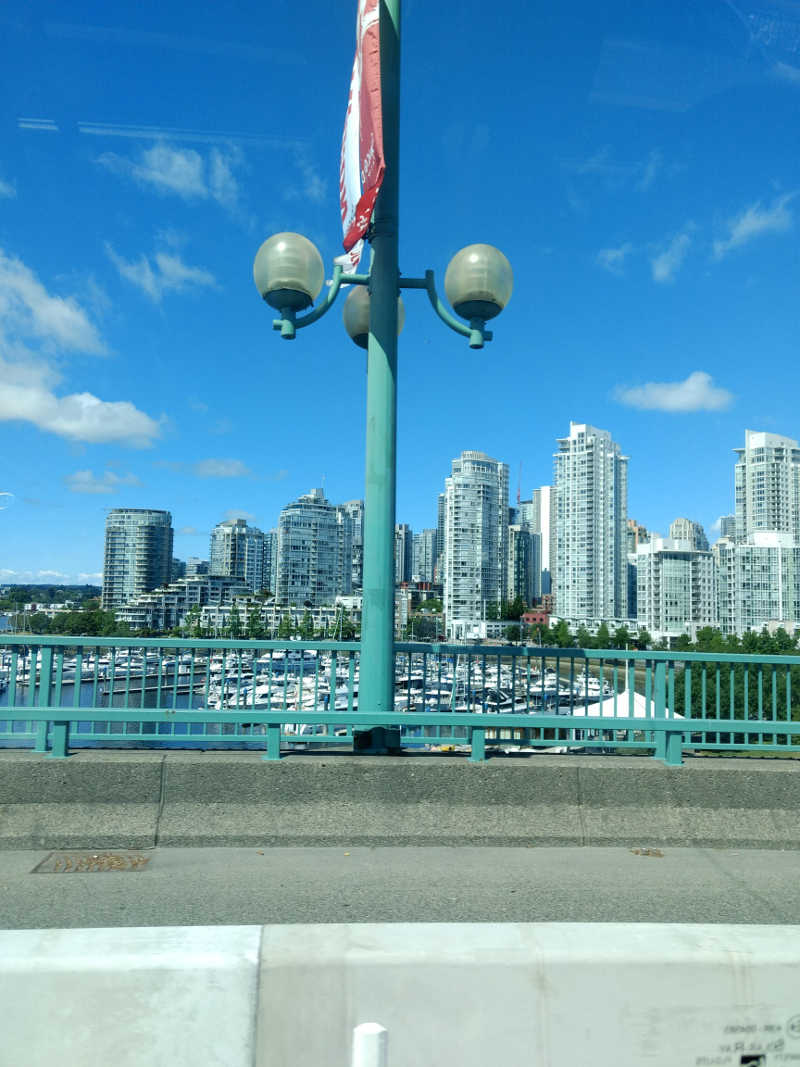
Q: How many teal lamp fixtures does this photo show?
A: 3